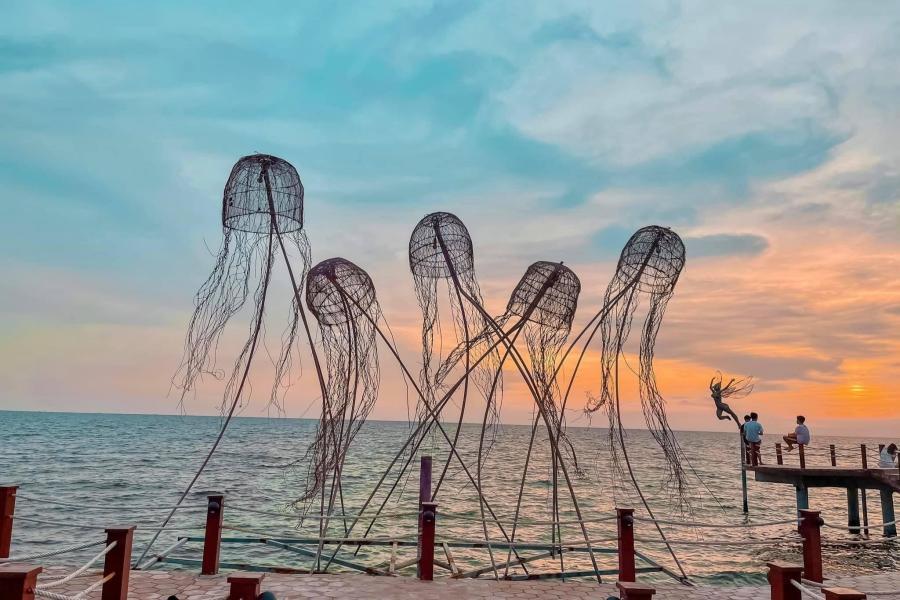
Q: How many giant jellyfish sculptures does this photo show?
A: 5